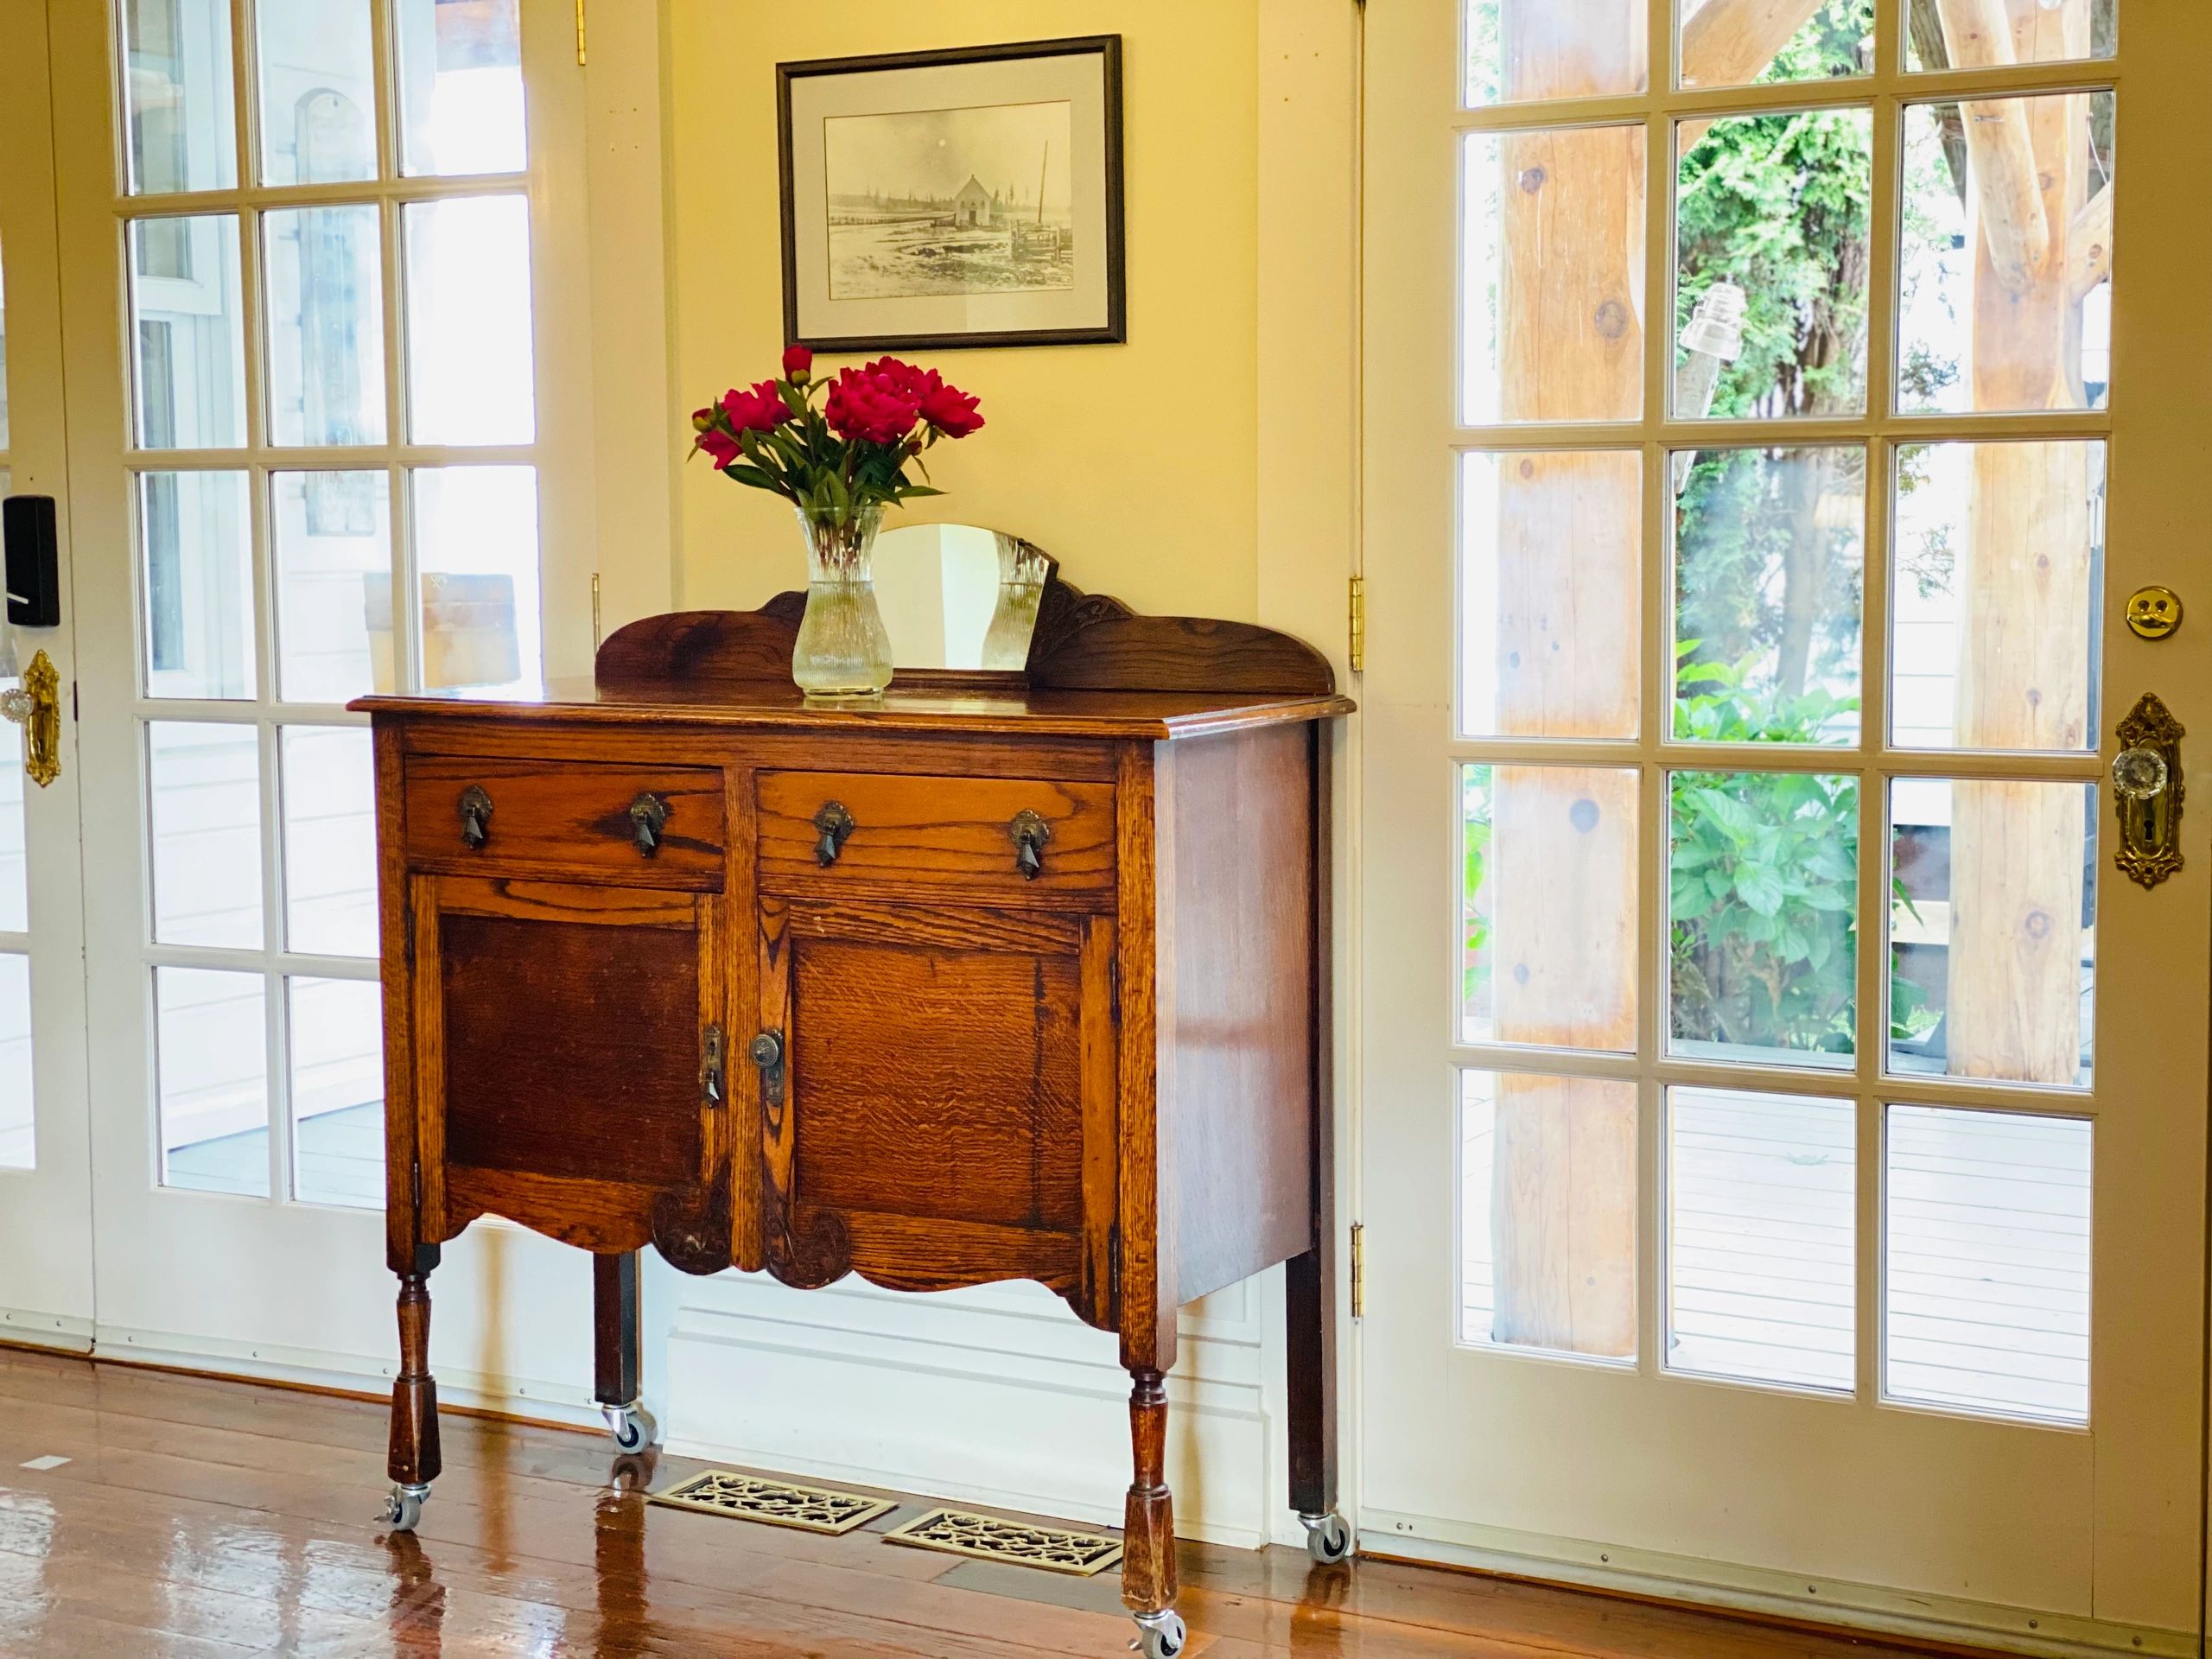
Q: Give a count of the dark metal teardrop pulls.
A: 5